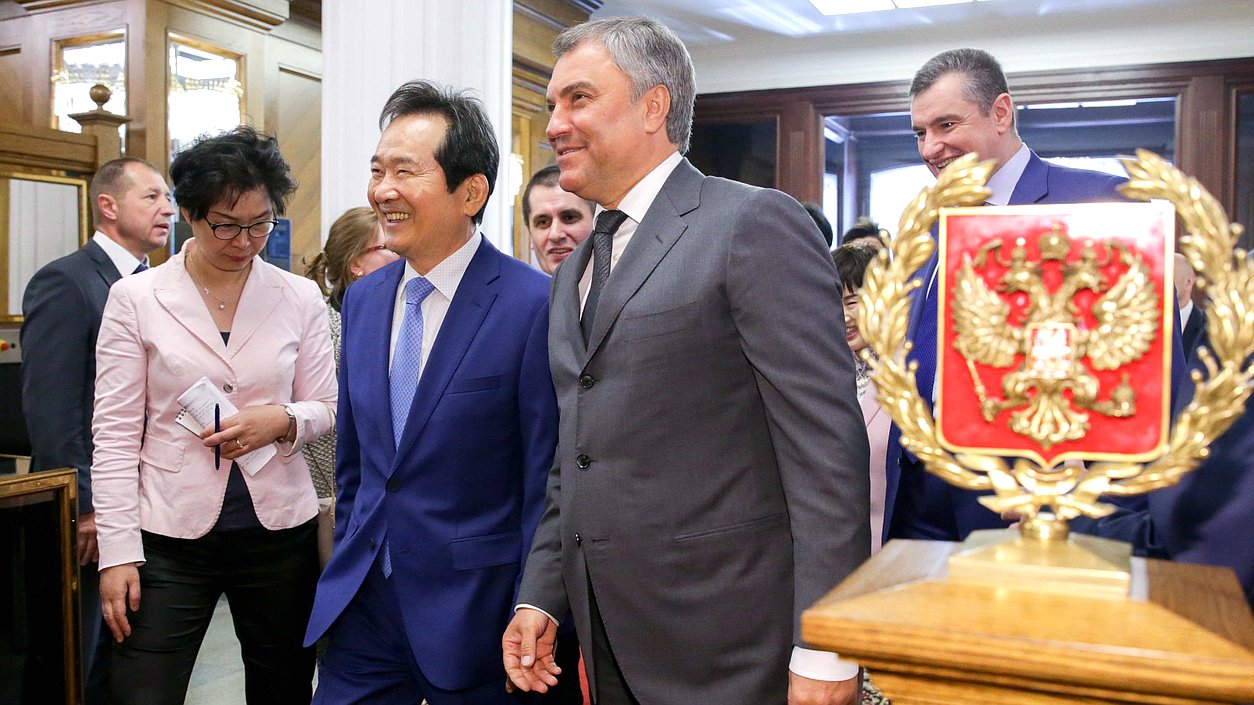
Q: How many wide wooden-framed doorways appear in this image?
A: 1